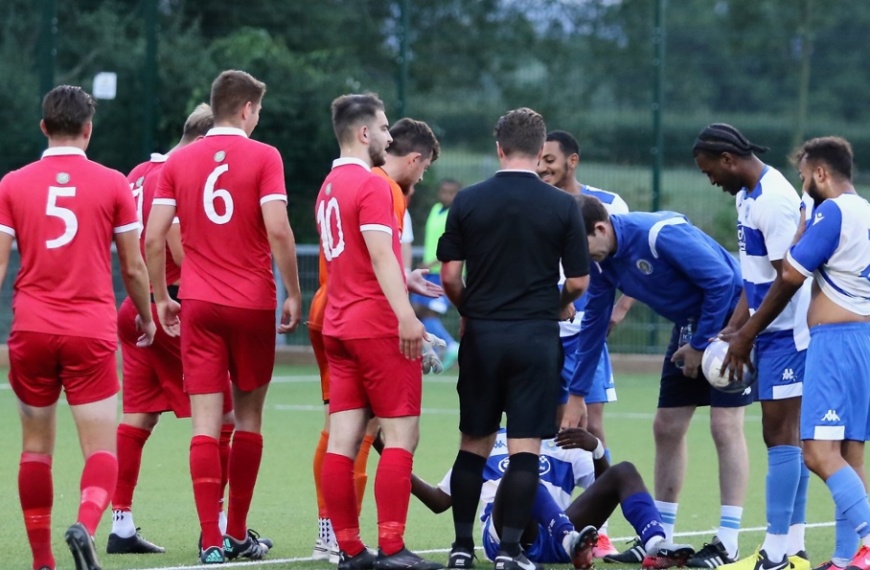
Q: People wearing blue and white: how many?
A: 5